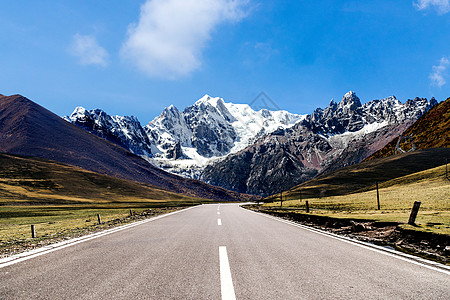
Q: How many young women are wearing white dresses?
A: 0